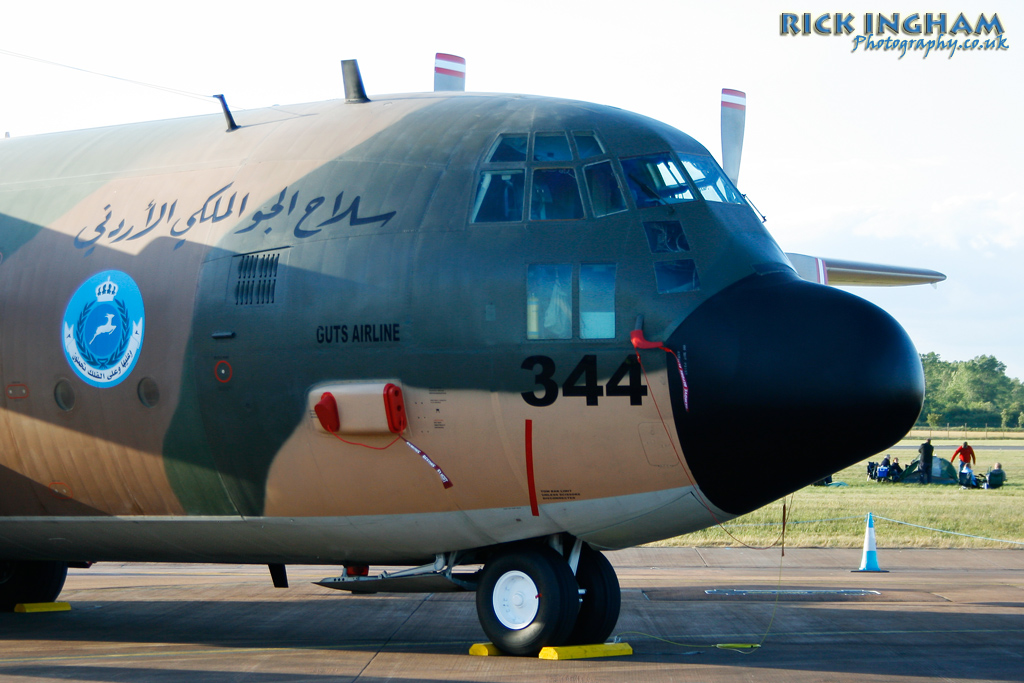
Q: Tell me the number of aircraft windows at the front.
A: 12